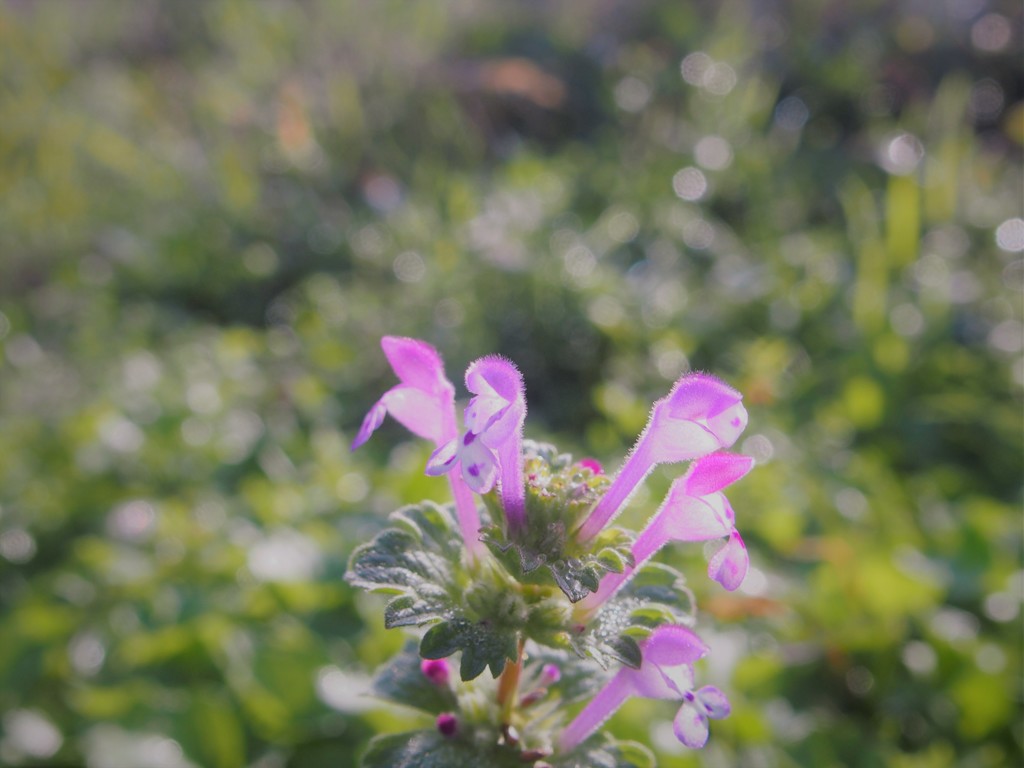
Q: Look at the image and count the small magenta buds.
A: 4